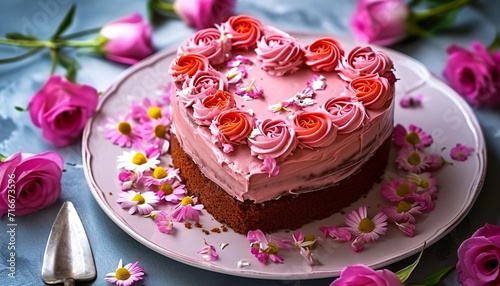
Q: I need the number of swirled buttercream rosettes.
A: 13